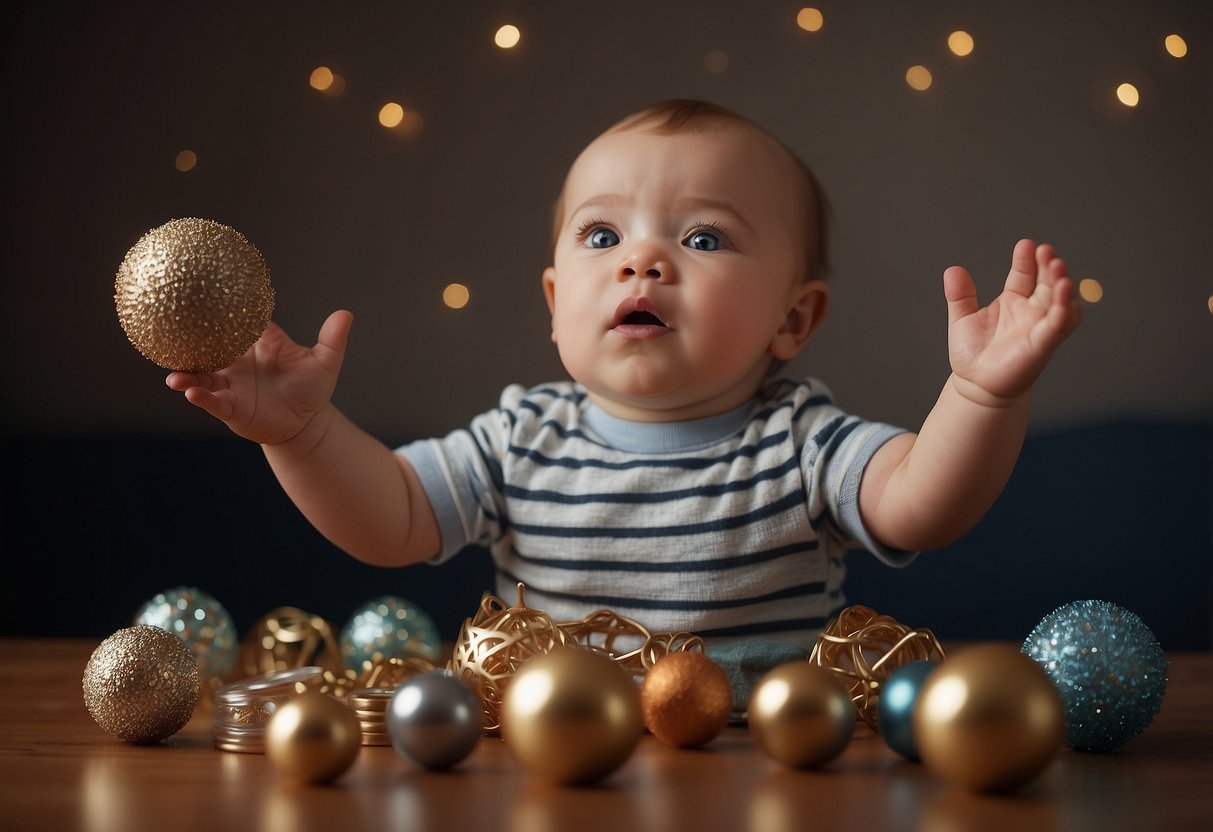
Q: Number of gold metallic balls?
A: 4